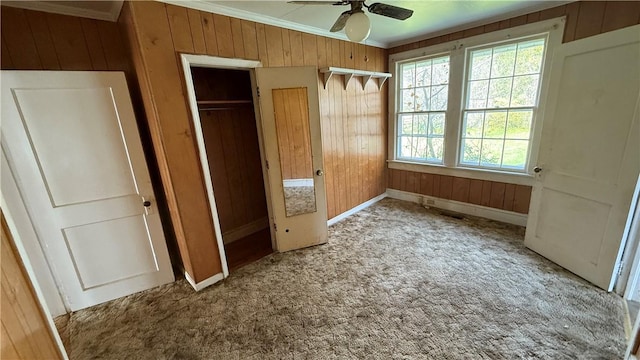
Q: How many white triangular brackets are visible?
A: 4